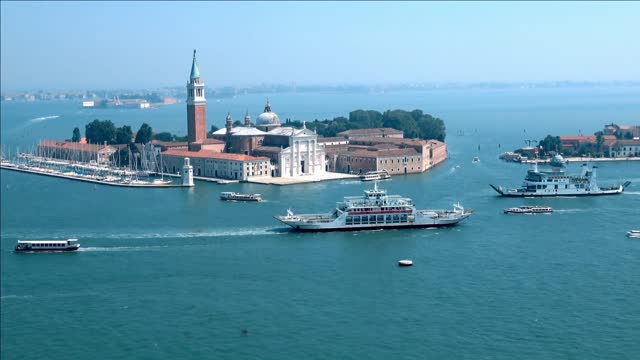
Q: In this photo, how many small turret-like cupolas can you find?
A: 2